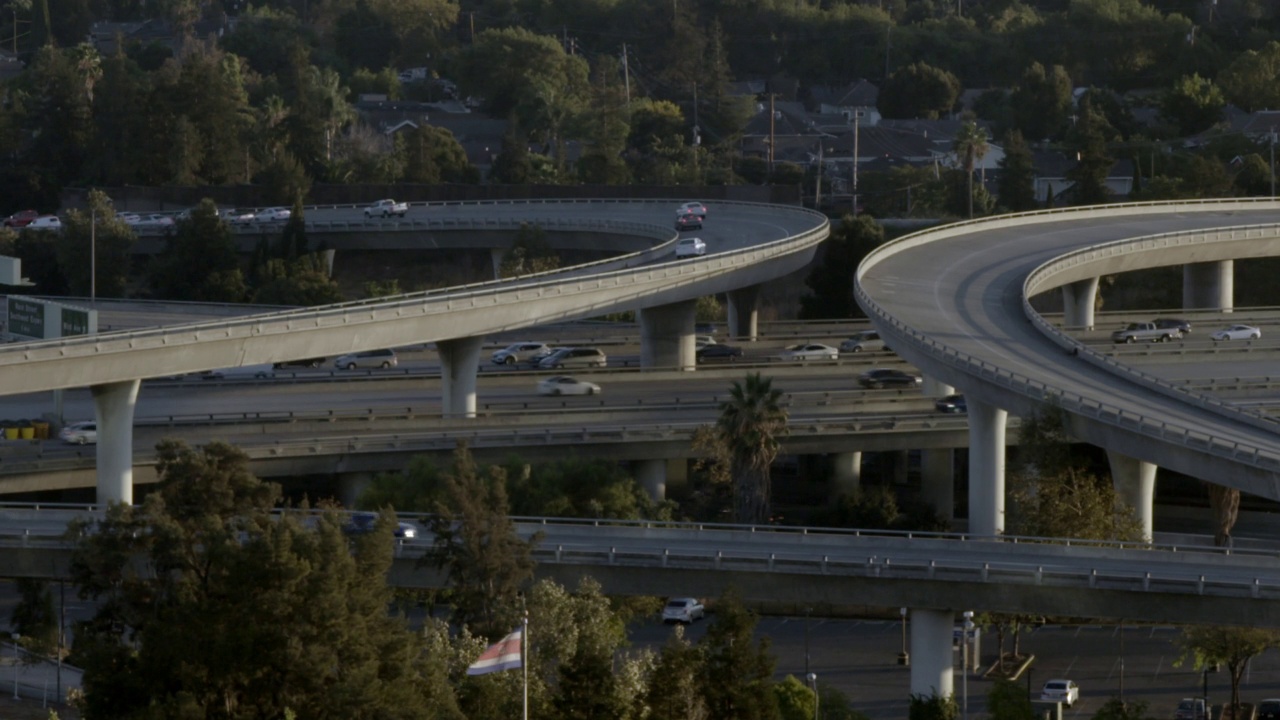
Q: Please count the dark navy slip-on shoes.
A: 0